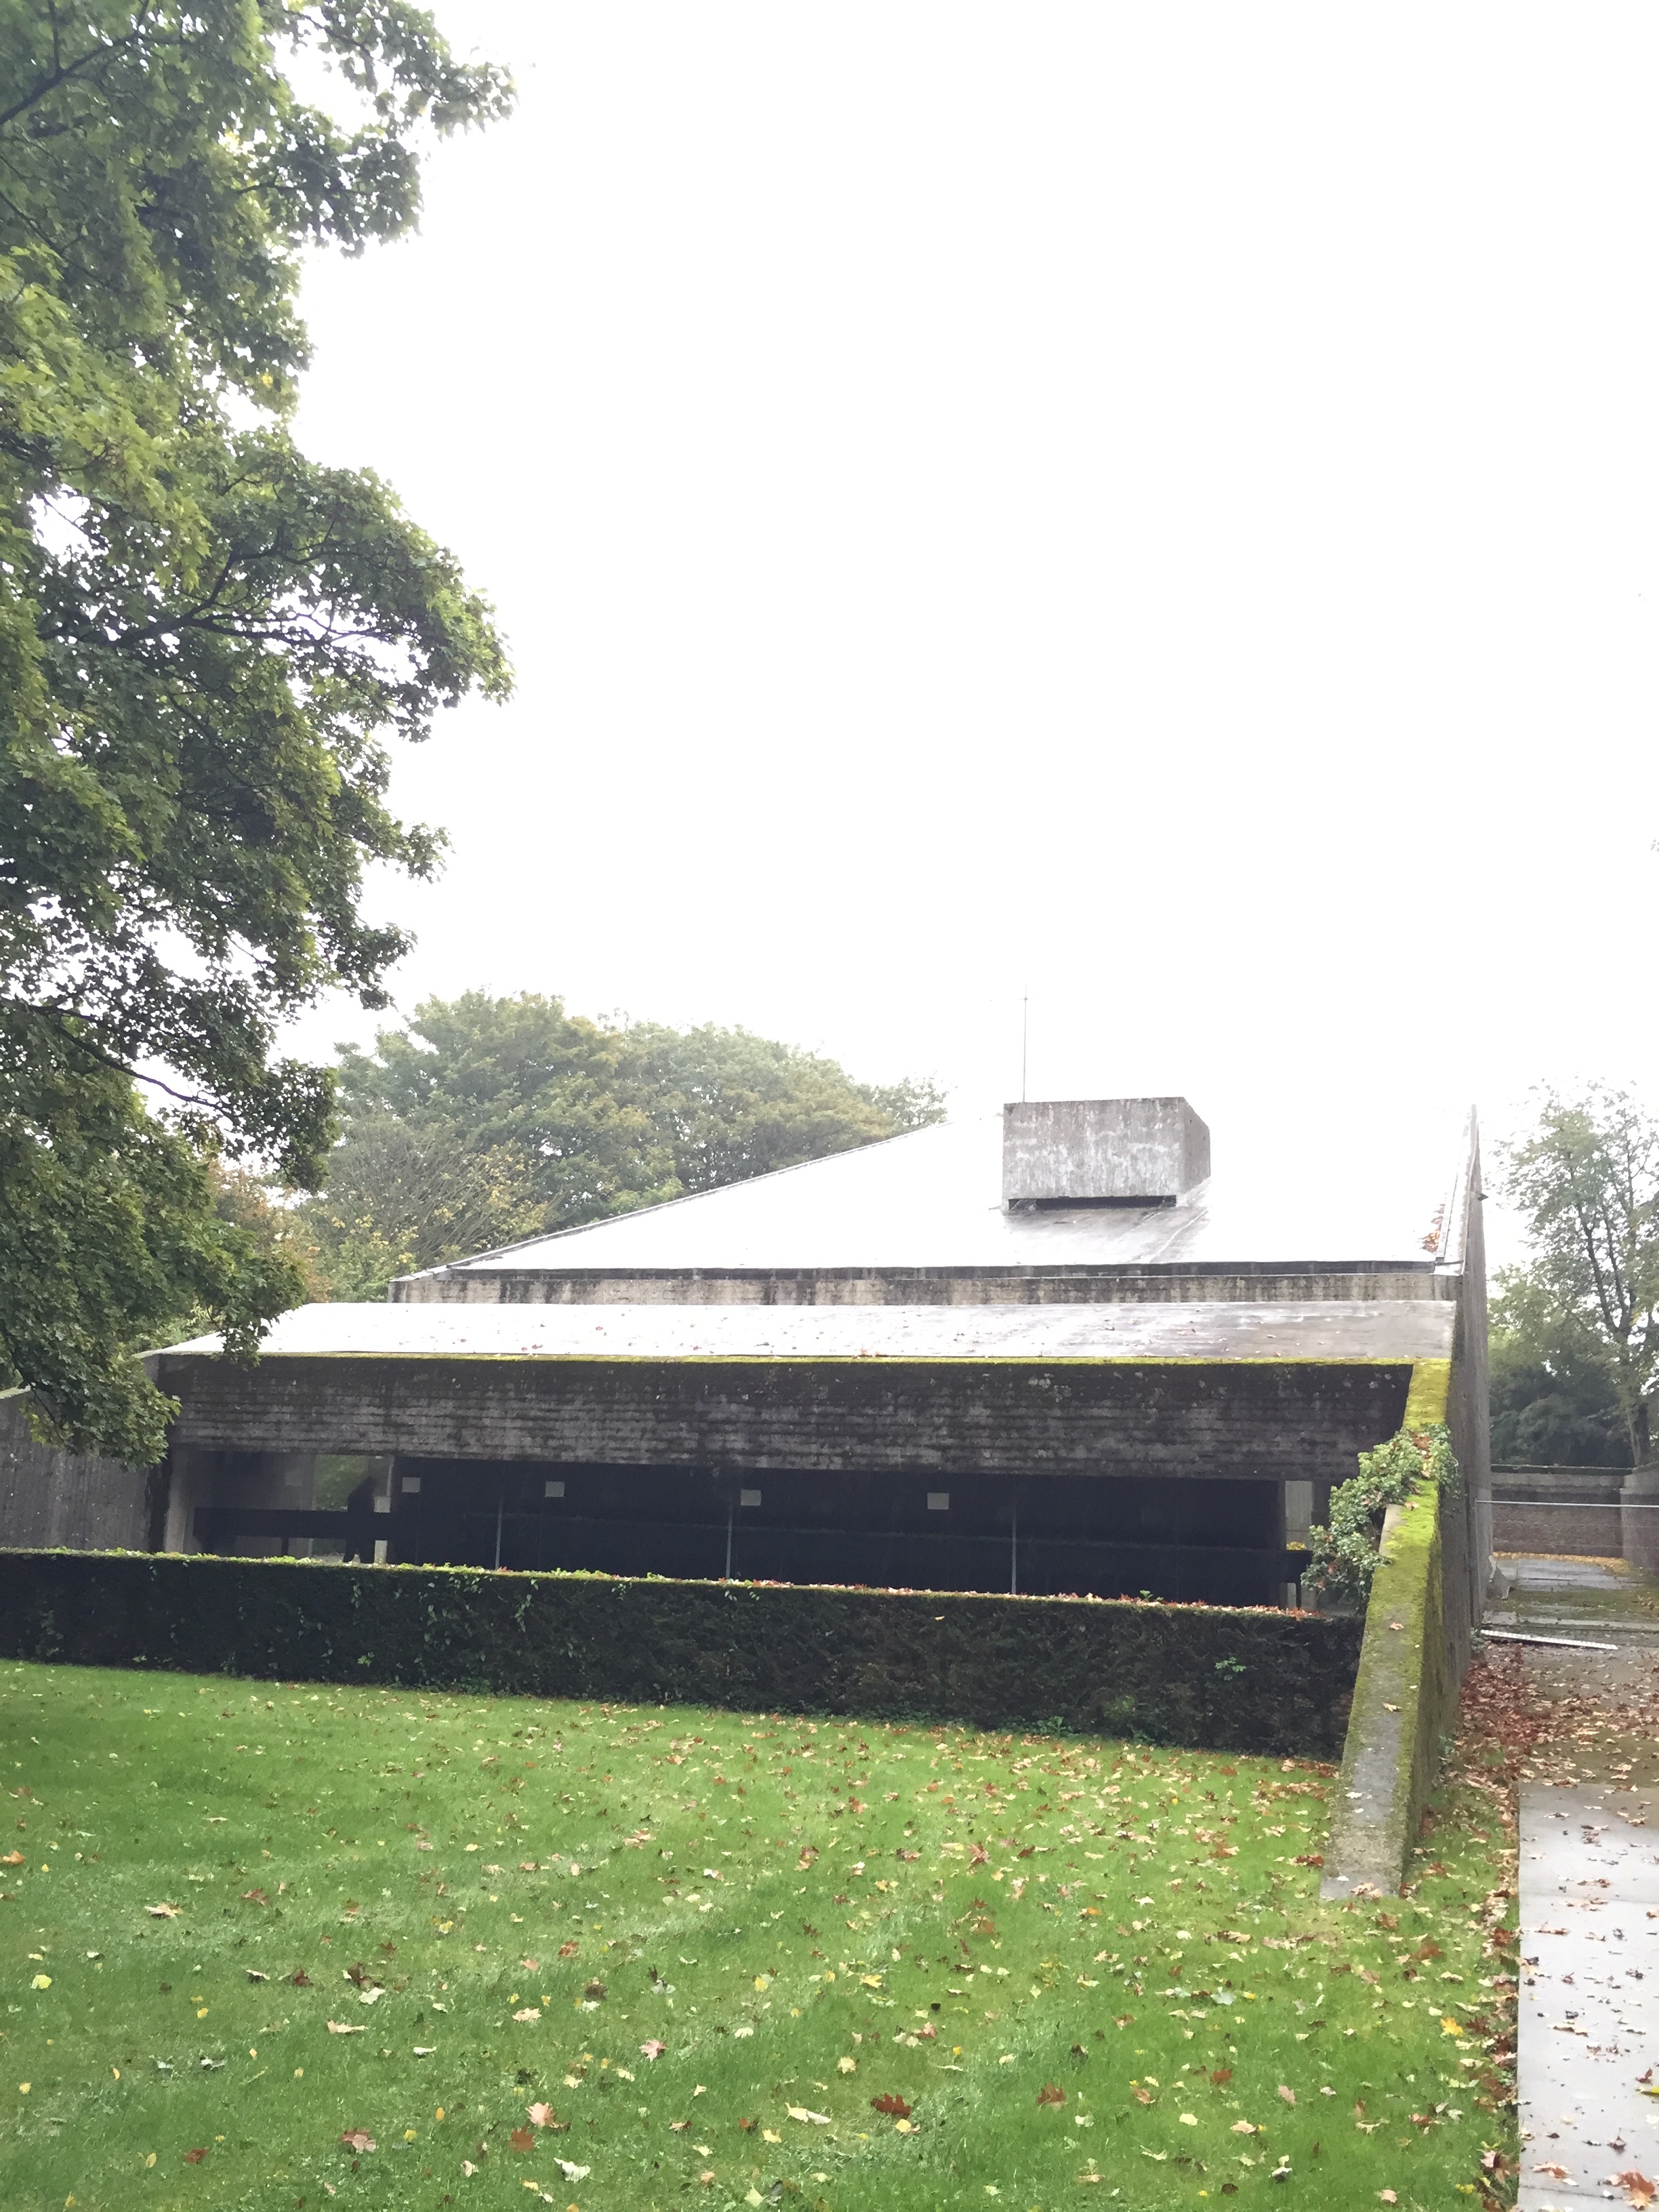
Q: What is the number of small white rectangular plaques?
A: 4